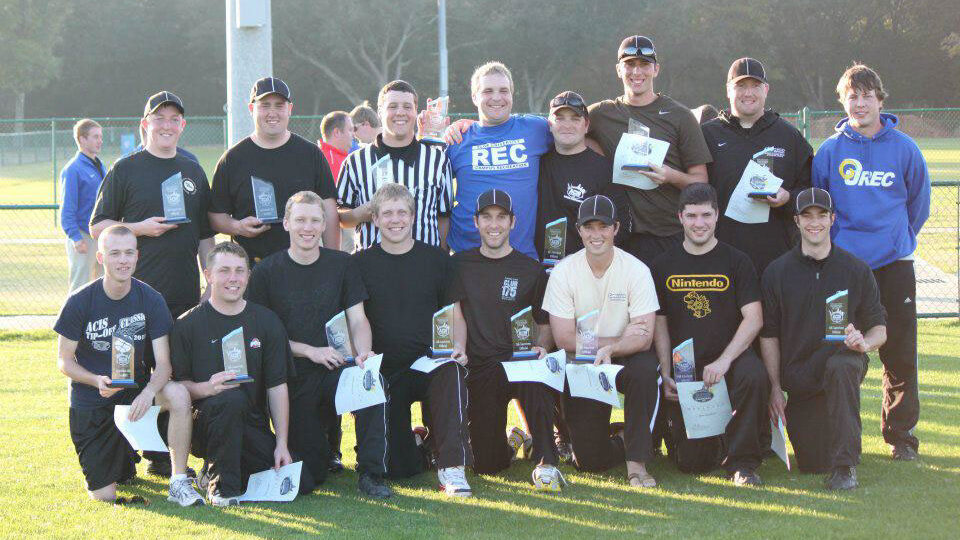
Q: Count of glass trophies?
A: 15